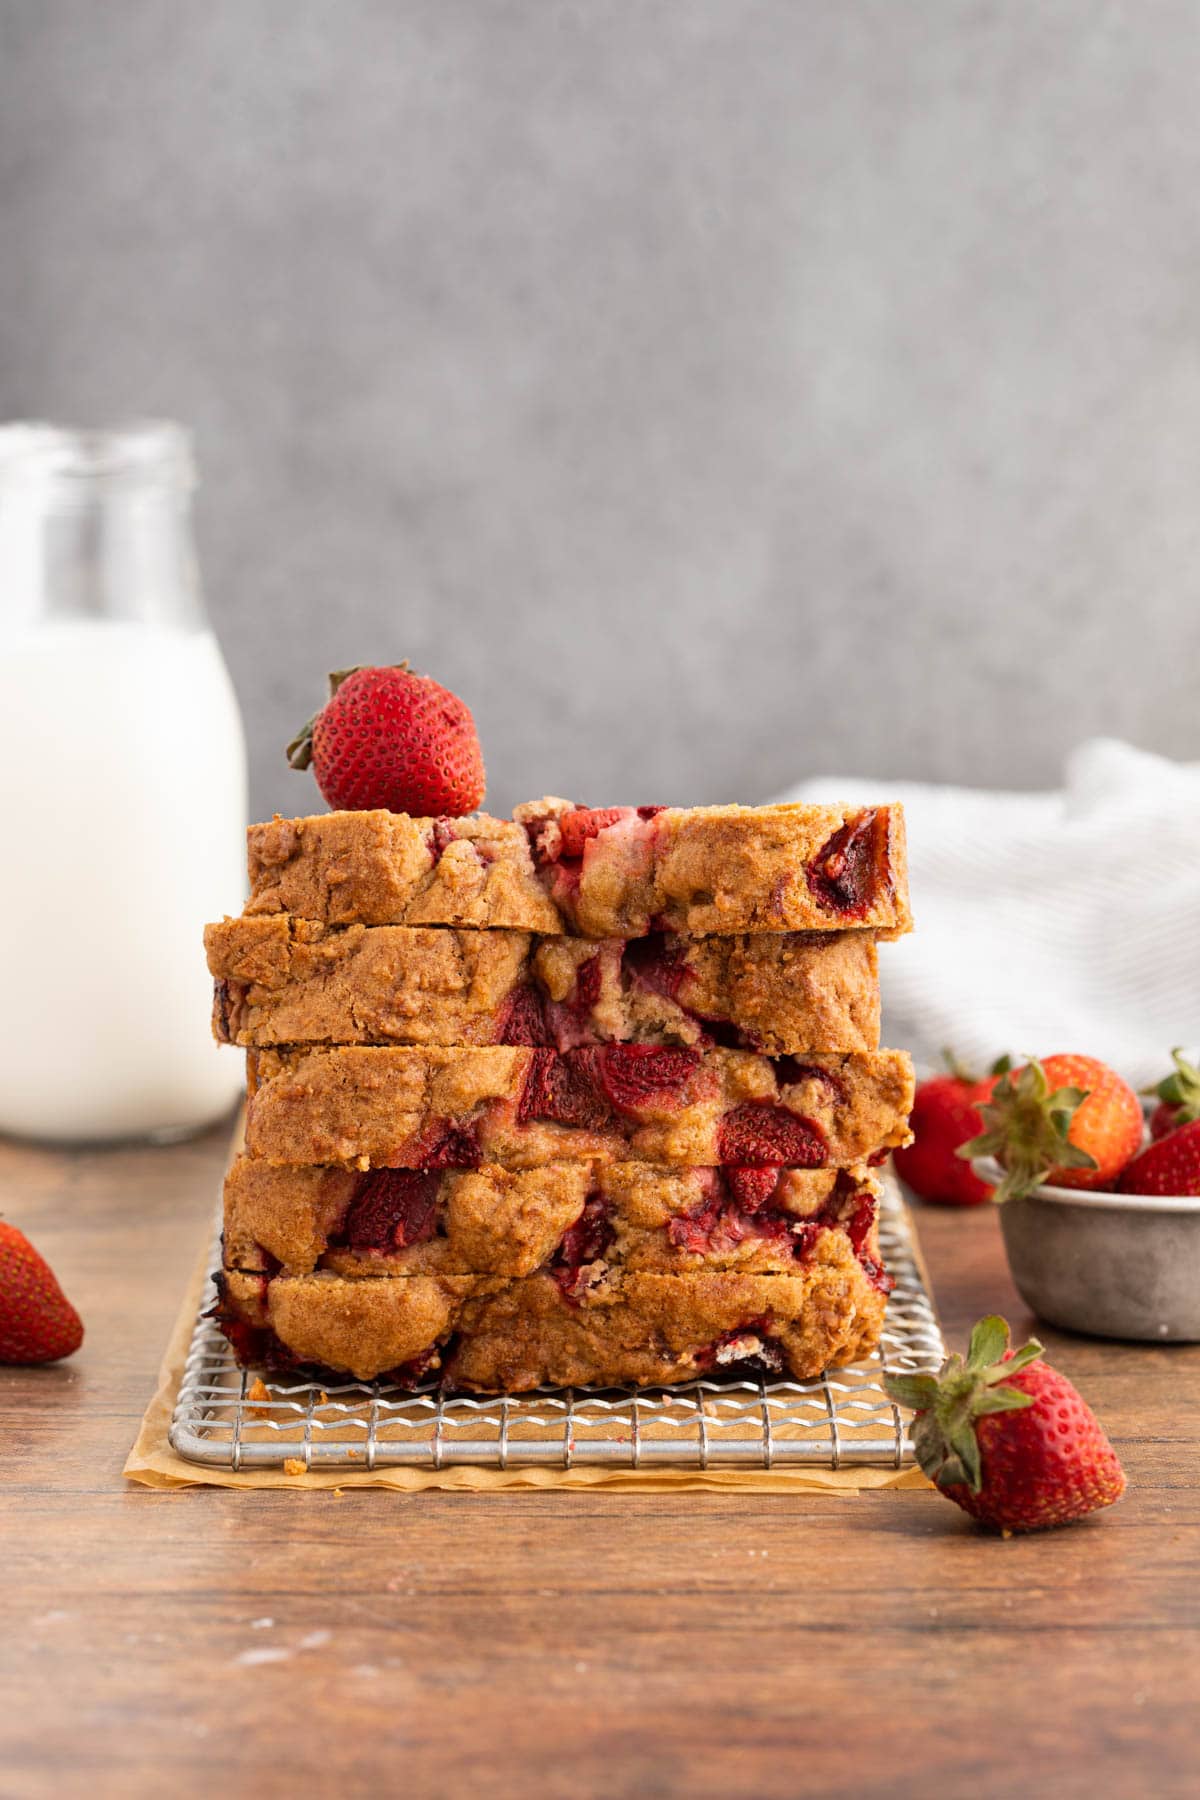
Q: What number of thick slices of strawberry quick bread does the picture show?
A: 5